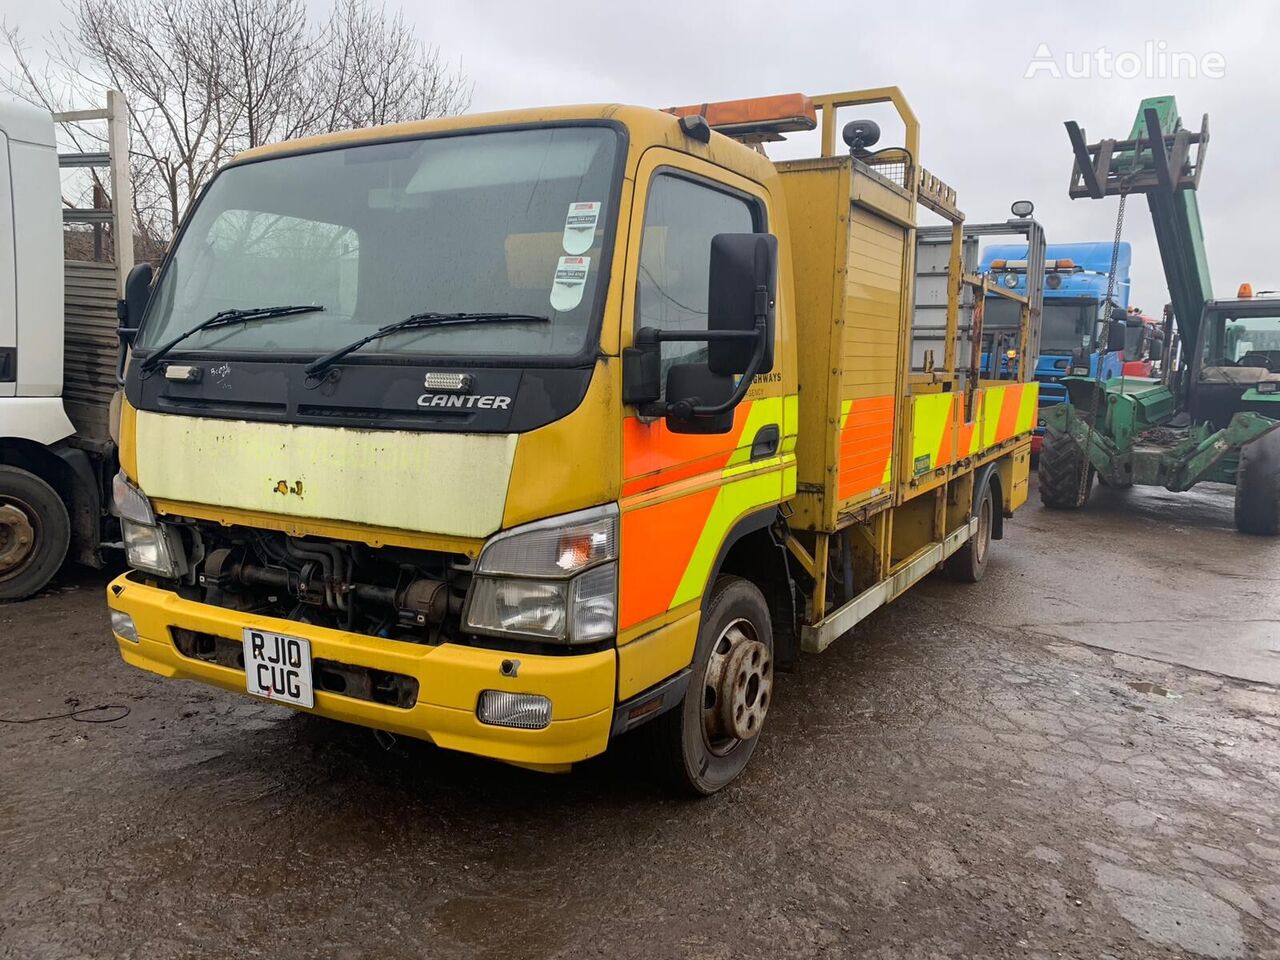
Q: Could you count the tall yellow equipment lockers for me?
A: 1